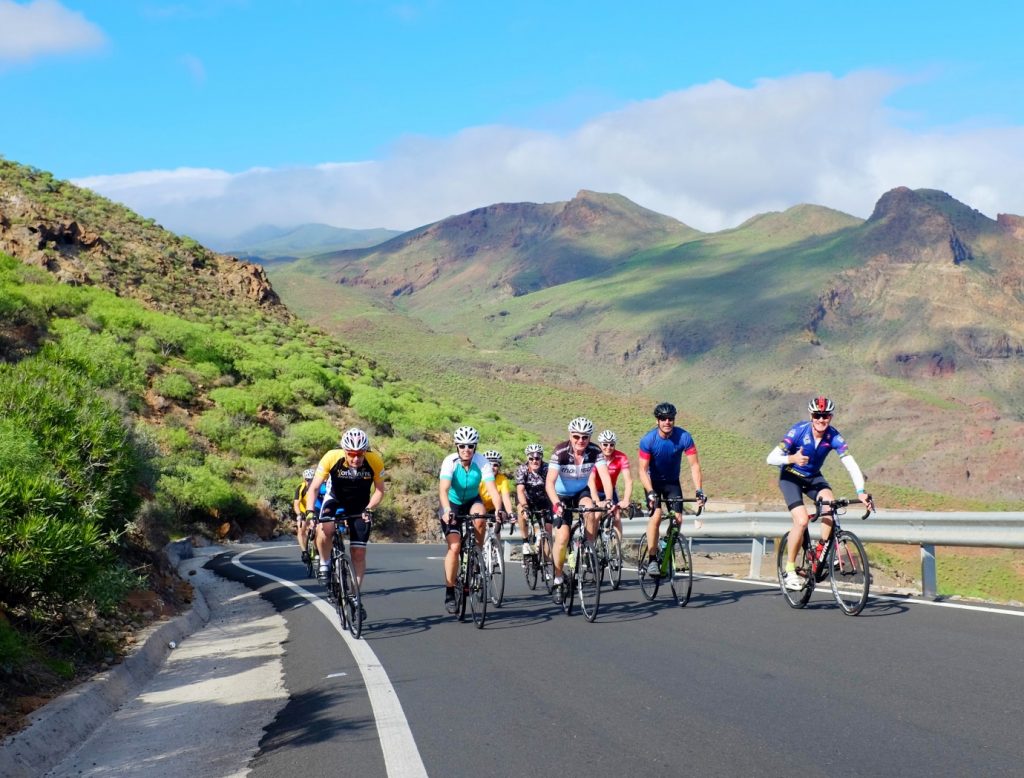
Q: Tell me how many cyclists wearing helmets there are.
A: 9